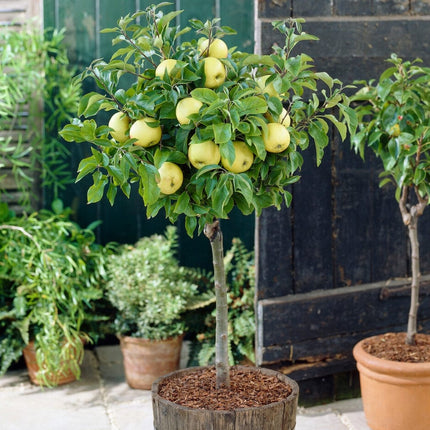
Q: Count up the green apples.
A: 12